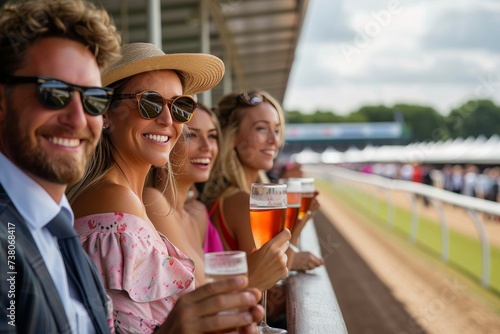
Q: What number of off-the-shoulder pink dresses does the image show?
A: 1